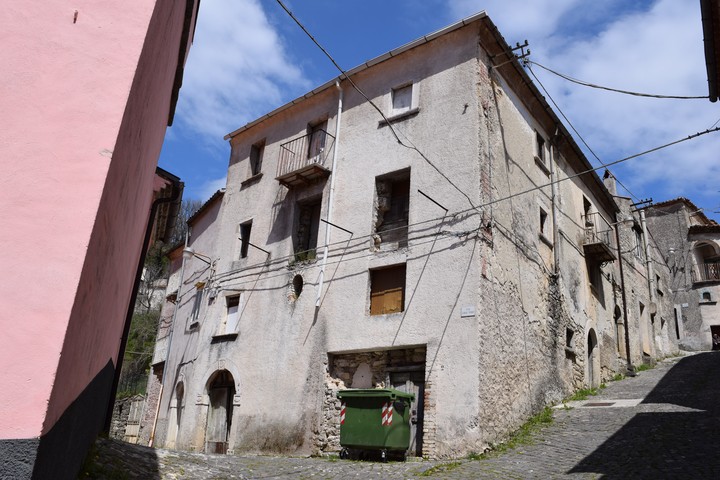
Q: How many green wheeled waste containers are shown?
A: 1